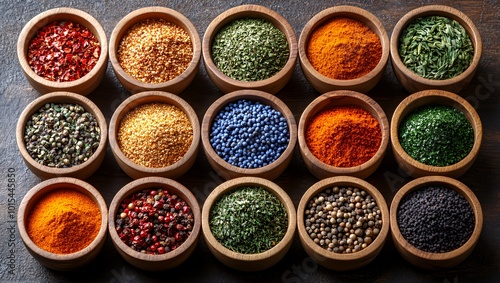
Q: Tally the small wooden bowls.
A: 15